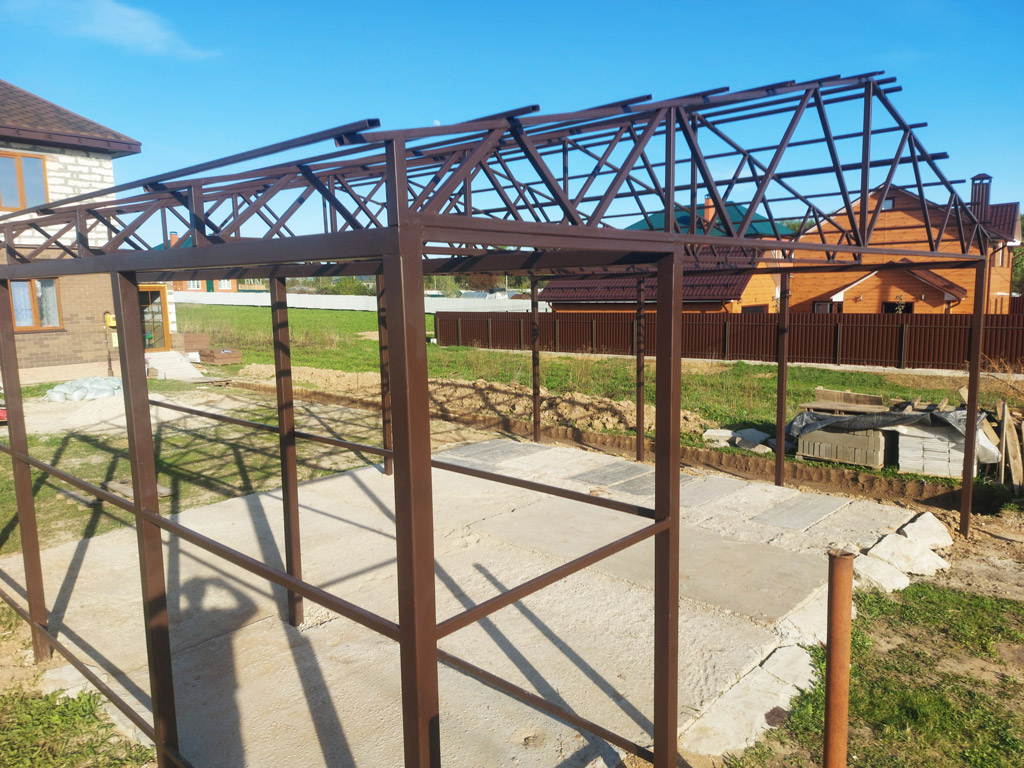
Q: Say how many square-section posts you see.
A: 10